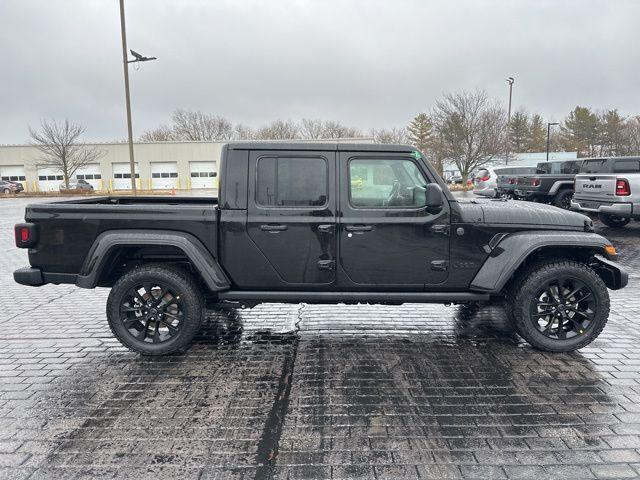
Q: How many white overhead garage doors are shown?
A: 6